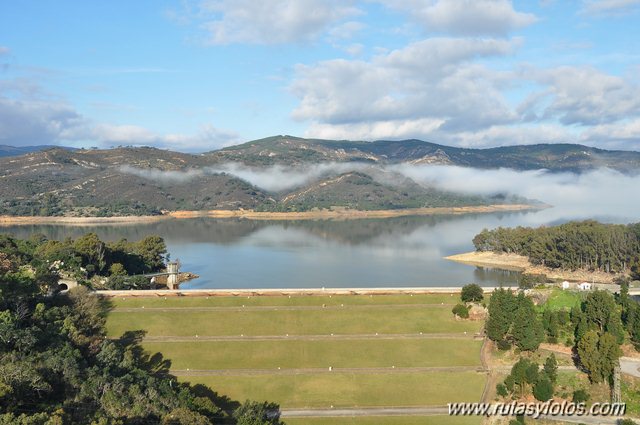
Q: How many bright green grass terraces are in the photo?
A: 5